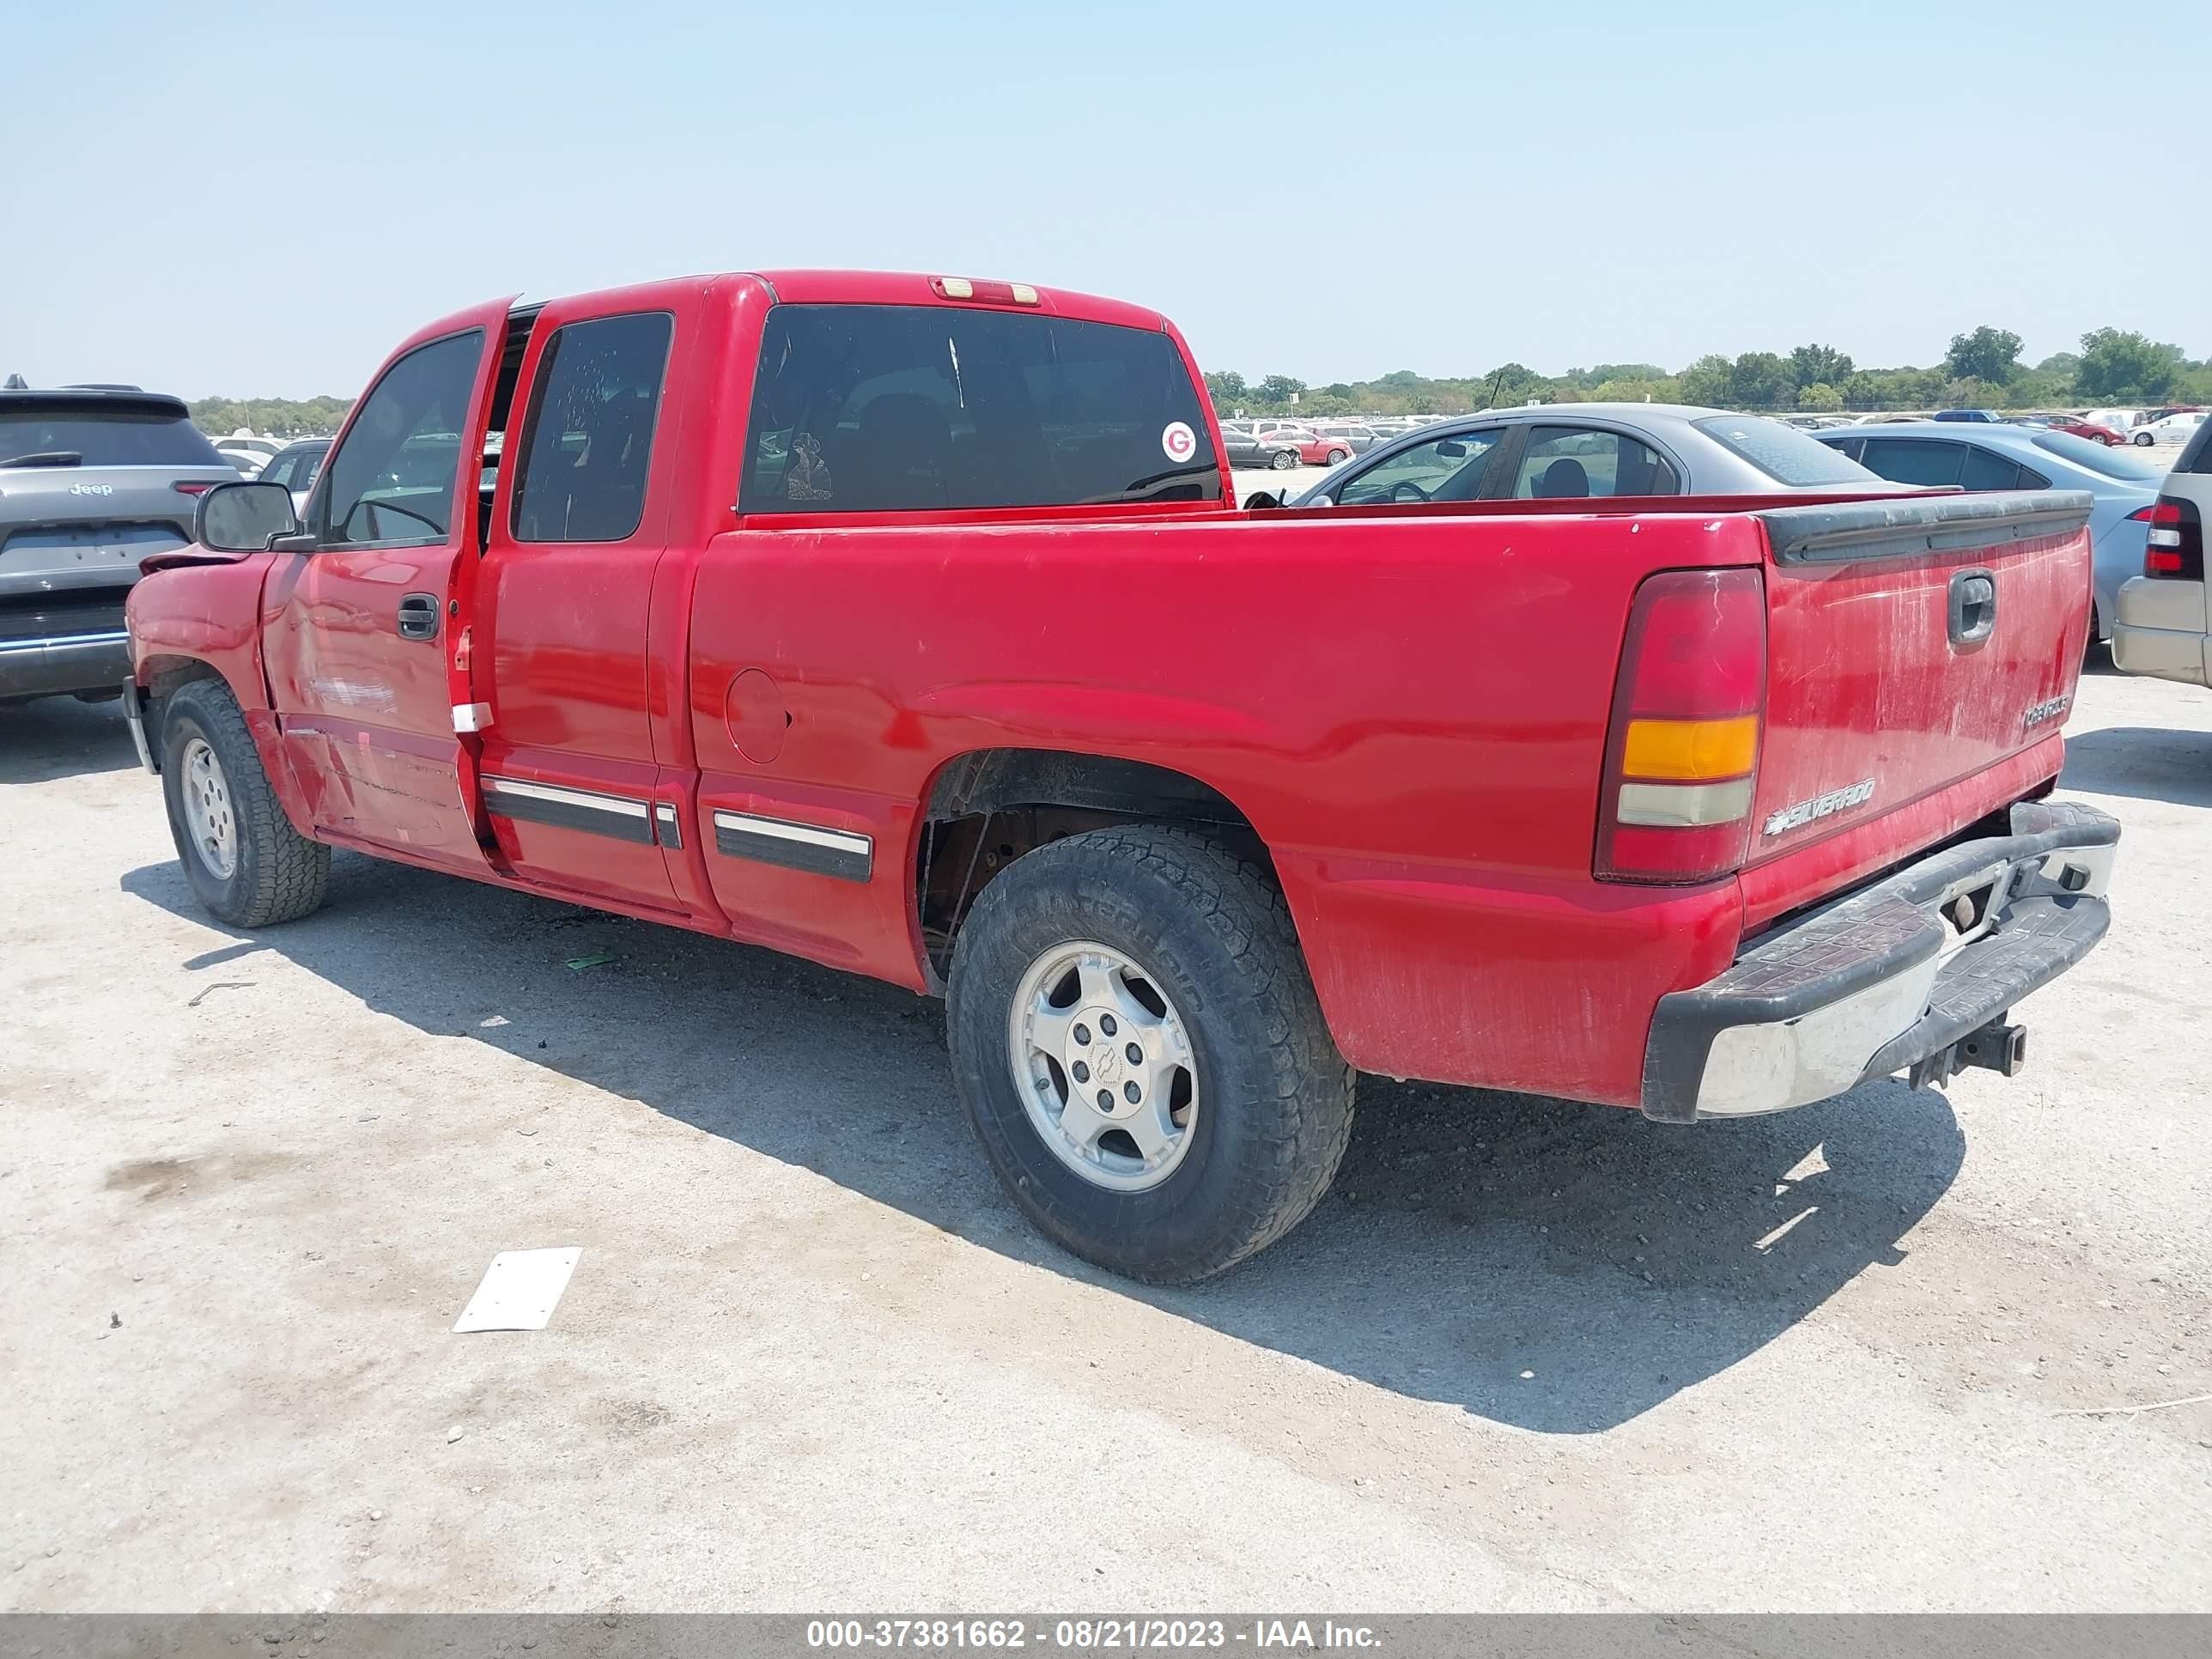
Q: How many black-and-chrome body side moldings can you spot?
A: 3